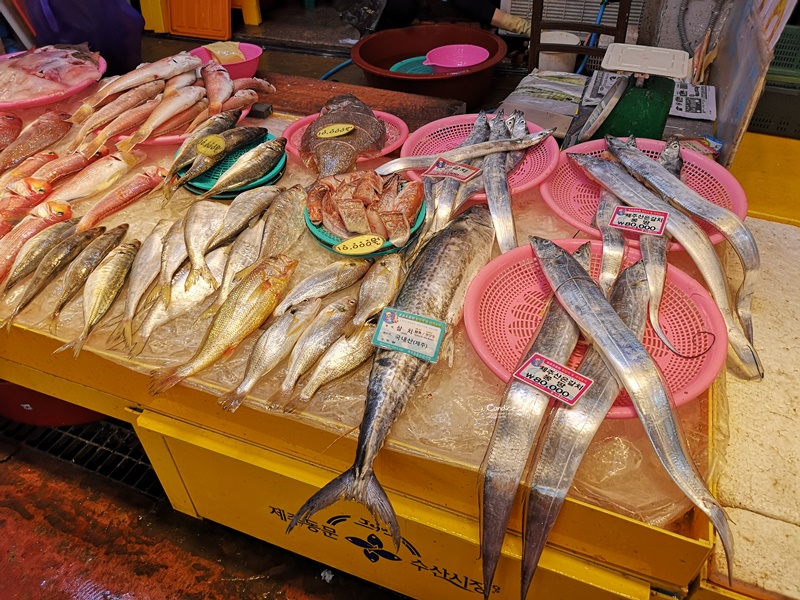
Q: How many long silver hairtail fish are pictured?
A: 12